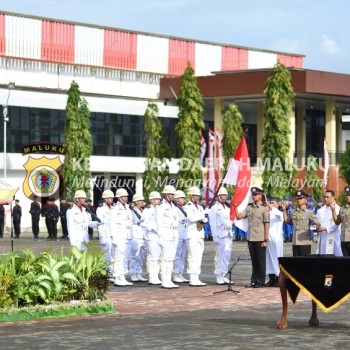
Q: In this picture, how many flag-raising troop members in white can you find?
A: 9